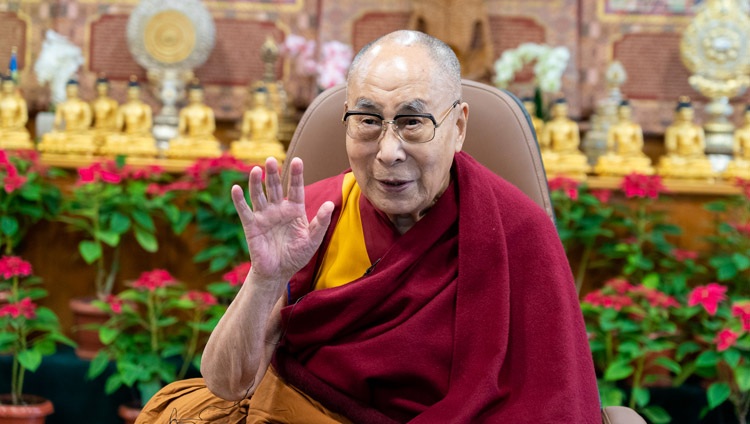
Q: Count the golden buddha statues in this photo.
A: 11